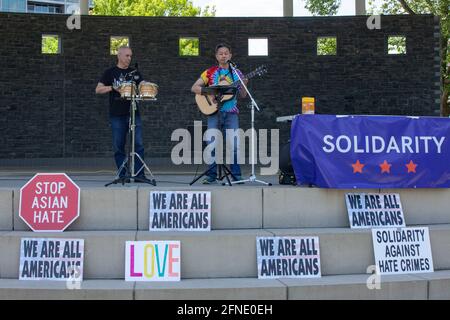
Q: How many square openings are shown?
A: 6